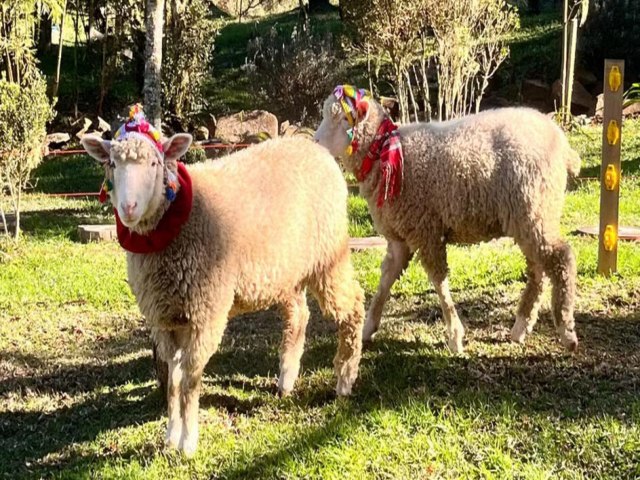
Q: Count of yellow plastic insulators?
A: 4